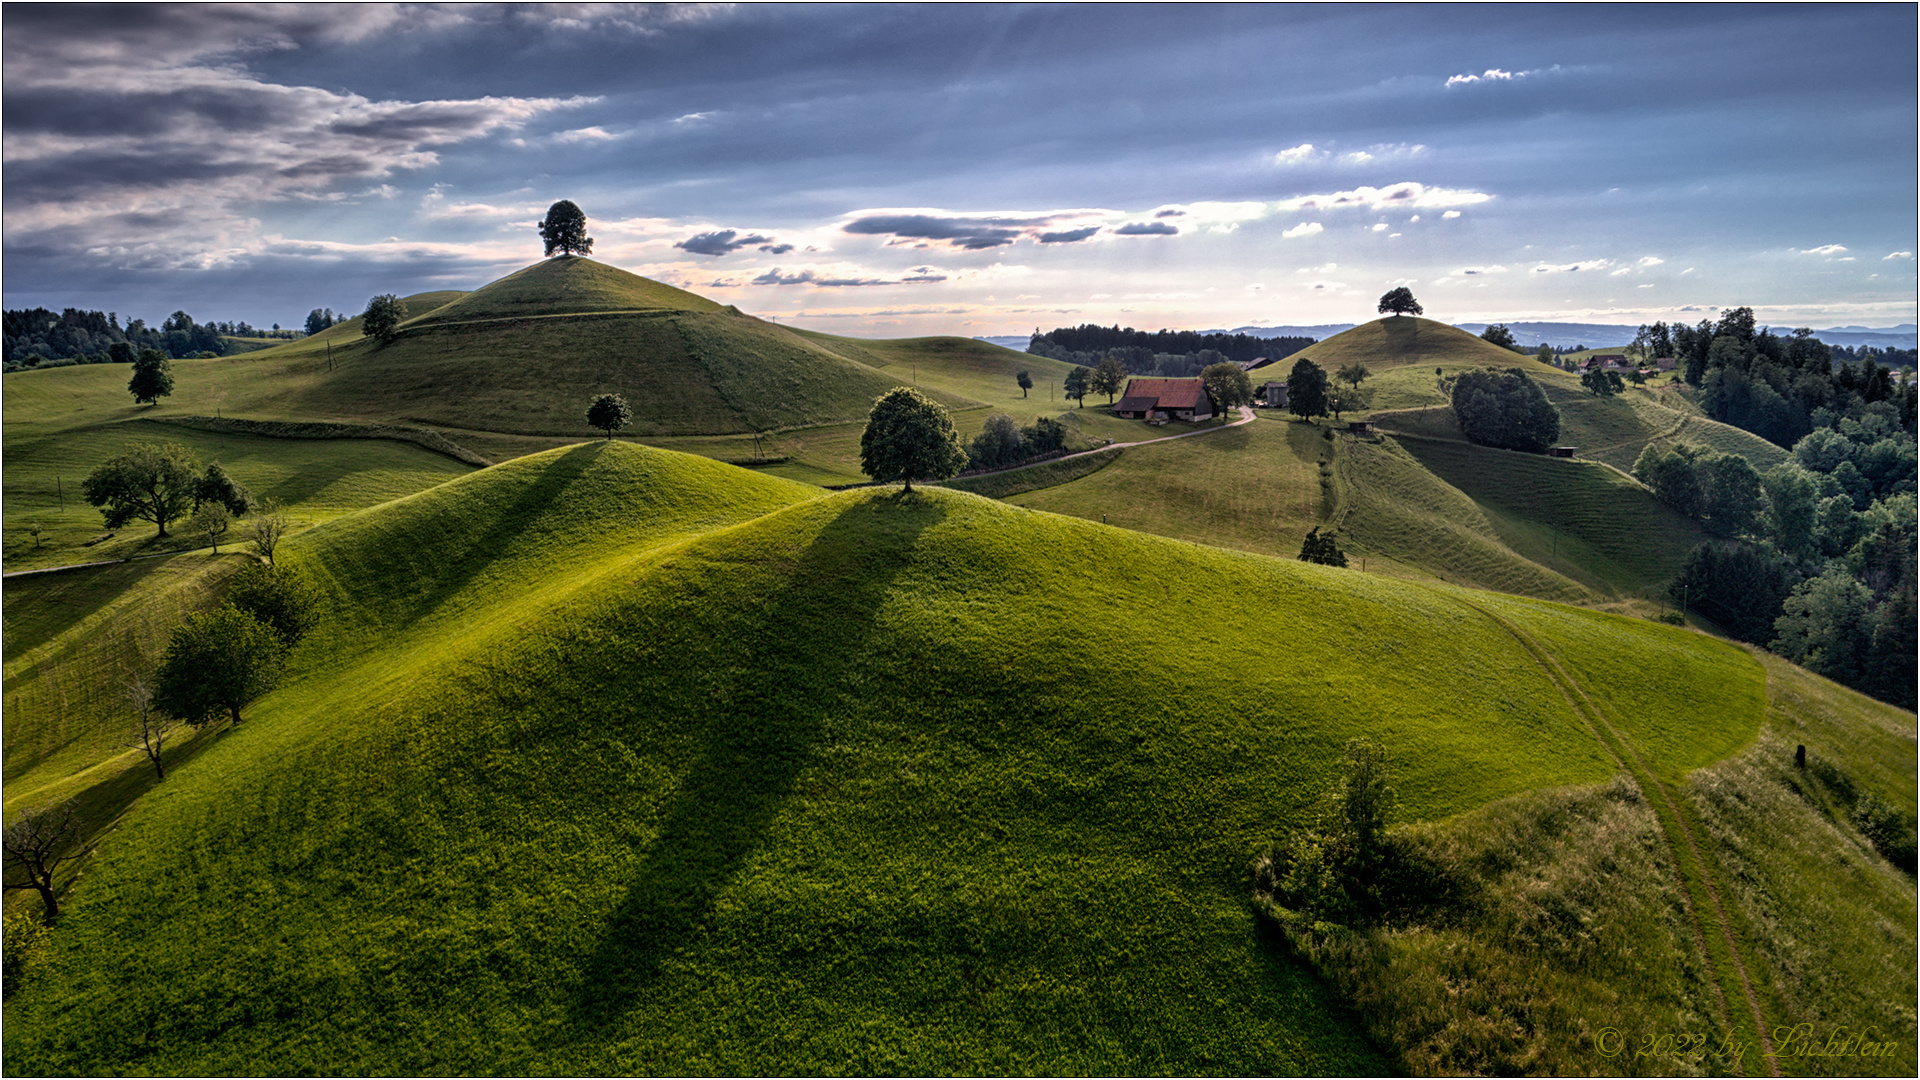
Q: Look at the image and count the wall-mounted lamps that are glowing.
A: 0